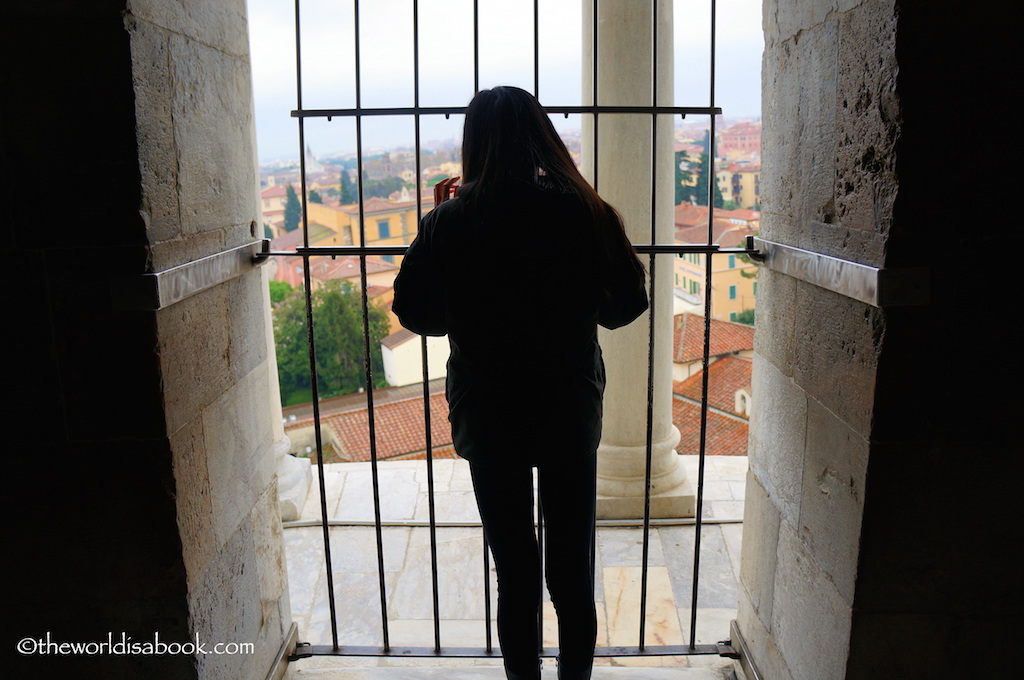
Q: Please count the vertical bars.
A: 8